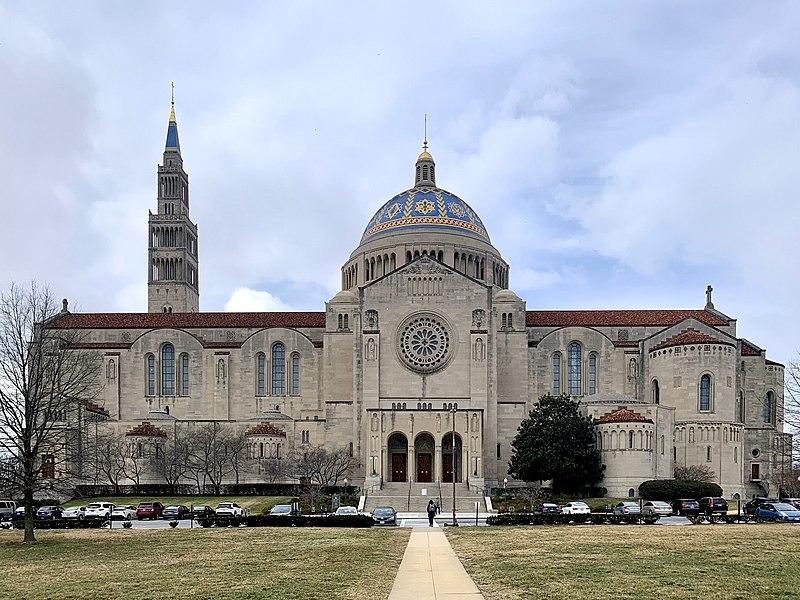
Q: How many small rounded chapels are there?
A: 3